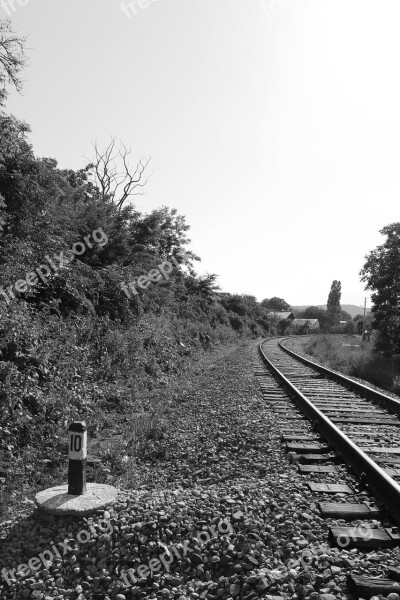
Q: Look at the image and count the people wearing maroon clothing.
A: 0